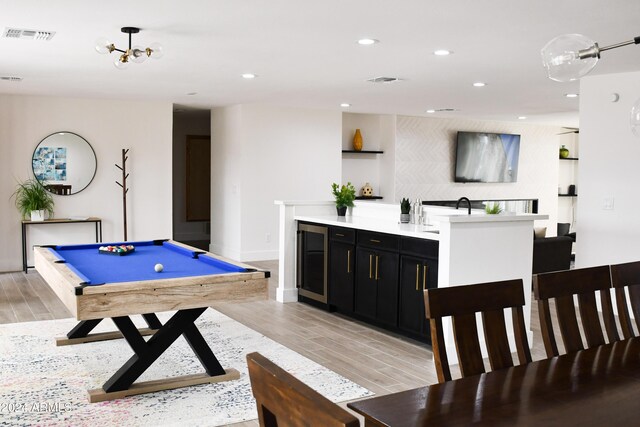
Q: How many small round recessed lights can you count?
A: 8